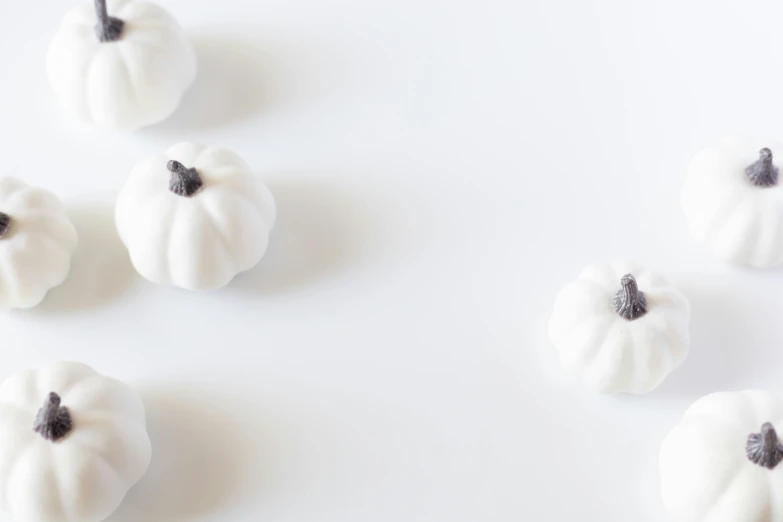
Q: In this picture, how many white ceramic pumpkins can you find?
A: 7